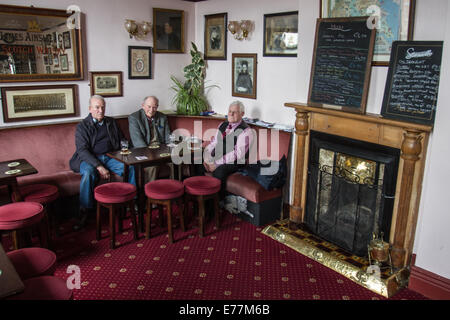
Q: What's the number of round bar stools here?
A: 7